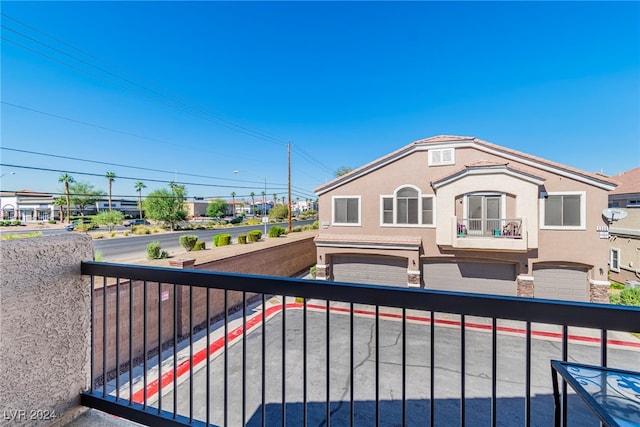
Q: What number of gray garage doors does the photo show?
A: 3